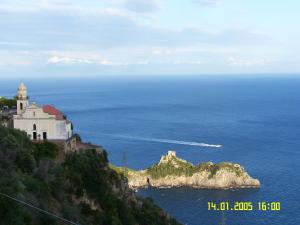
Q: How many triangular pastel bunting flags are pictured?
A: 0